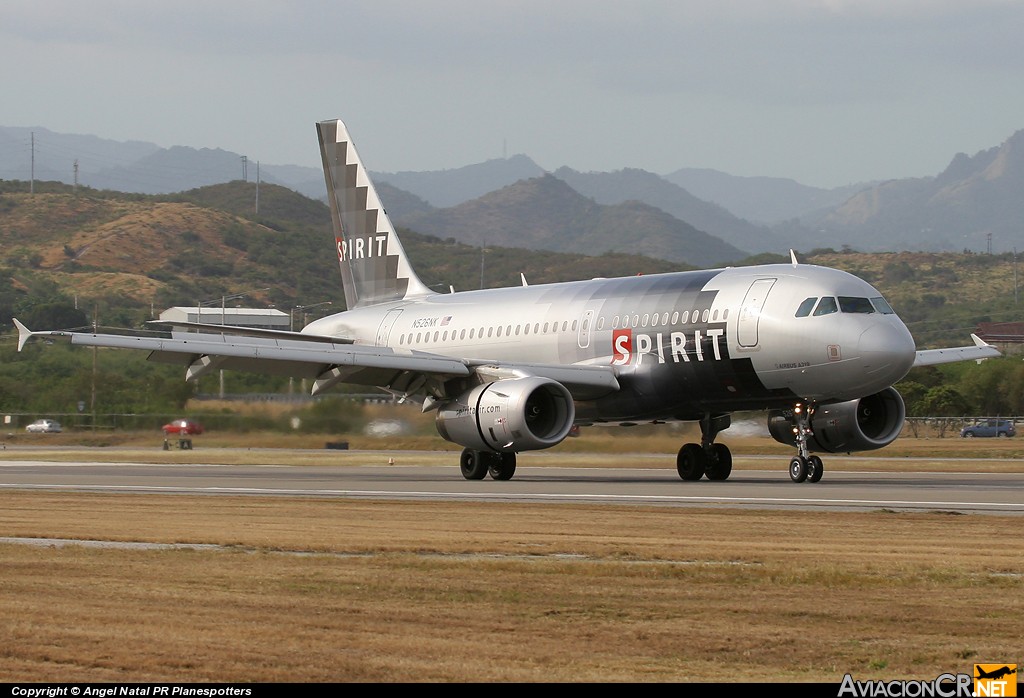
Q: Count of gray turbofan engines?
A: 2